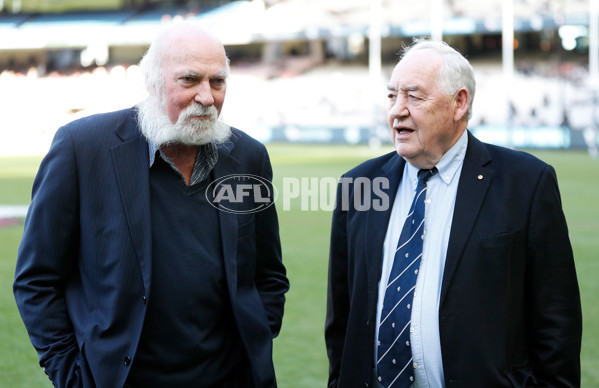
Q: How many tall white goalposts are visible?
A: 4